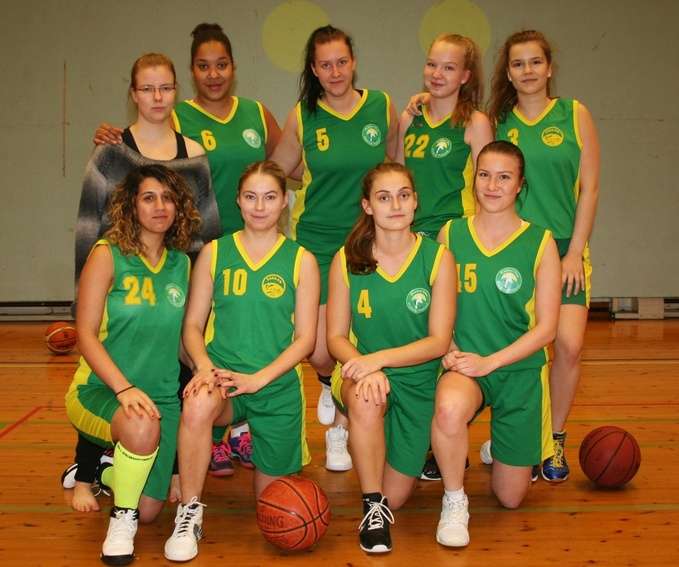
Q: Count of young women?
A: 9